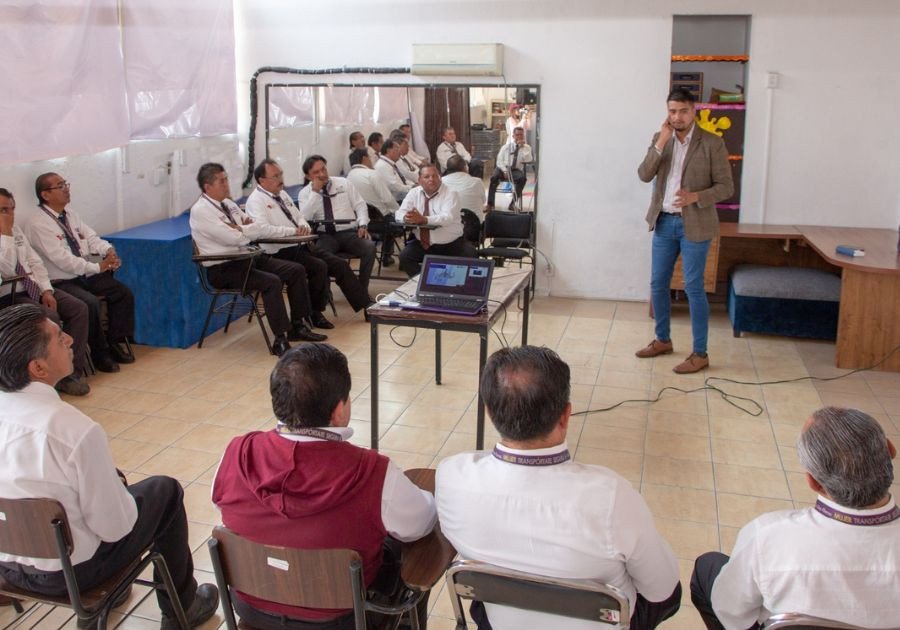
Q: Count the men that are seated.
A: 10